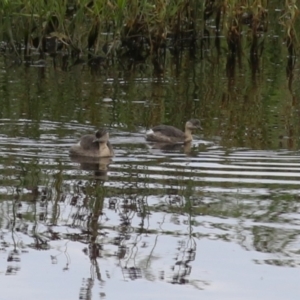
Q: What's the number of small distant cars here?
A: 0